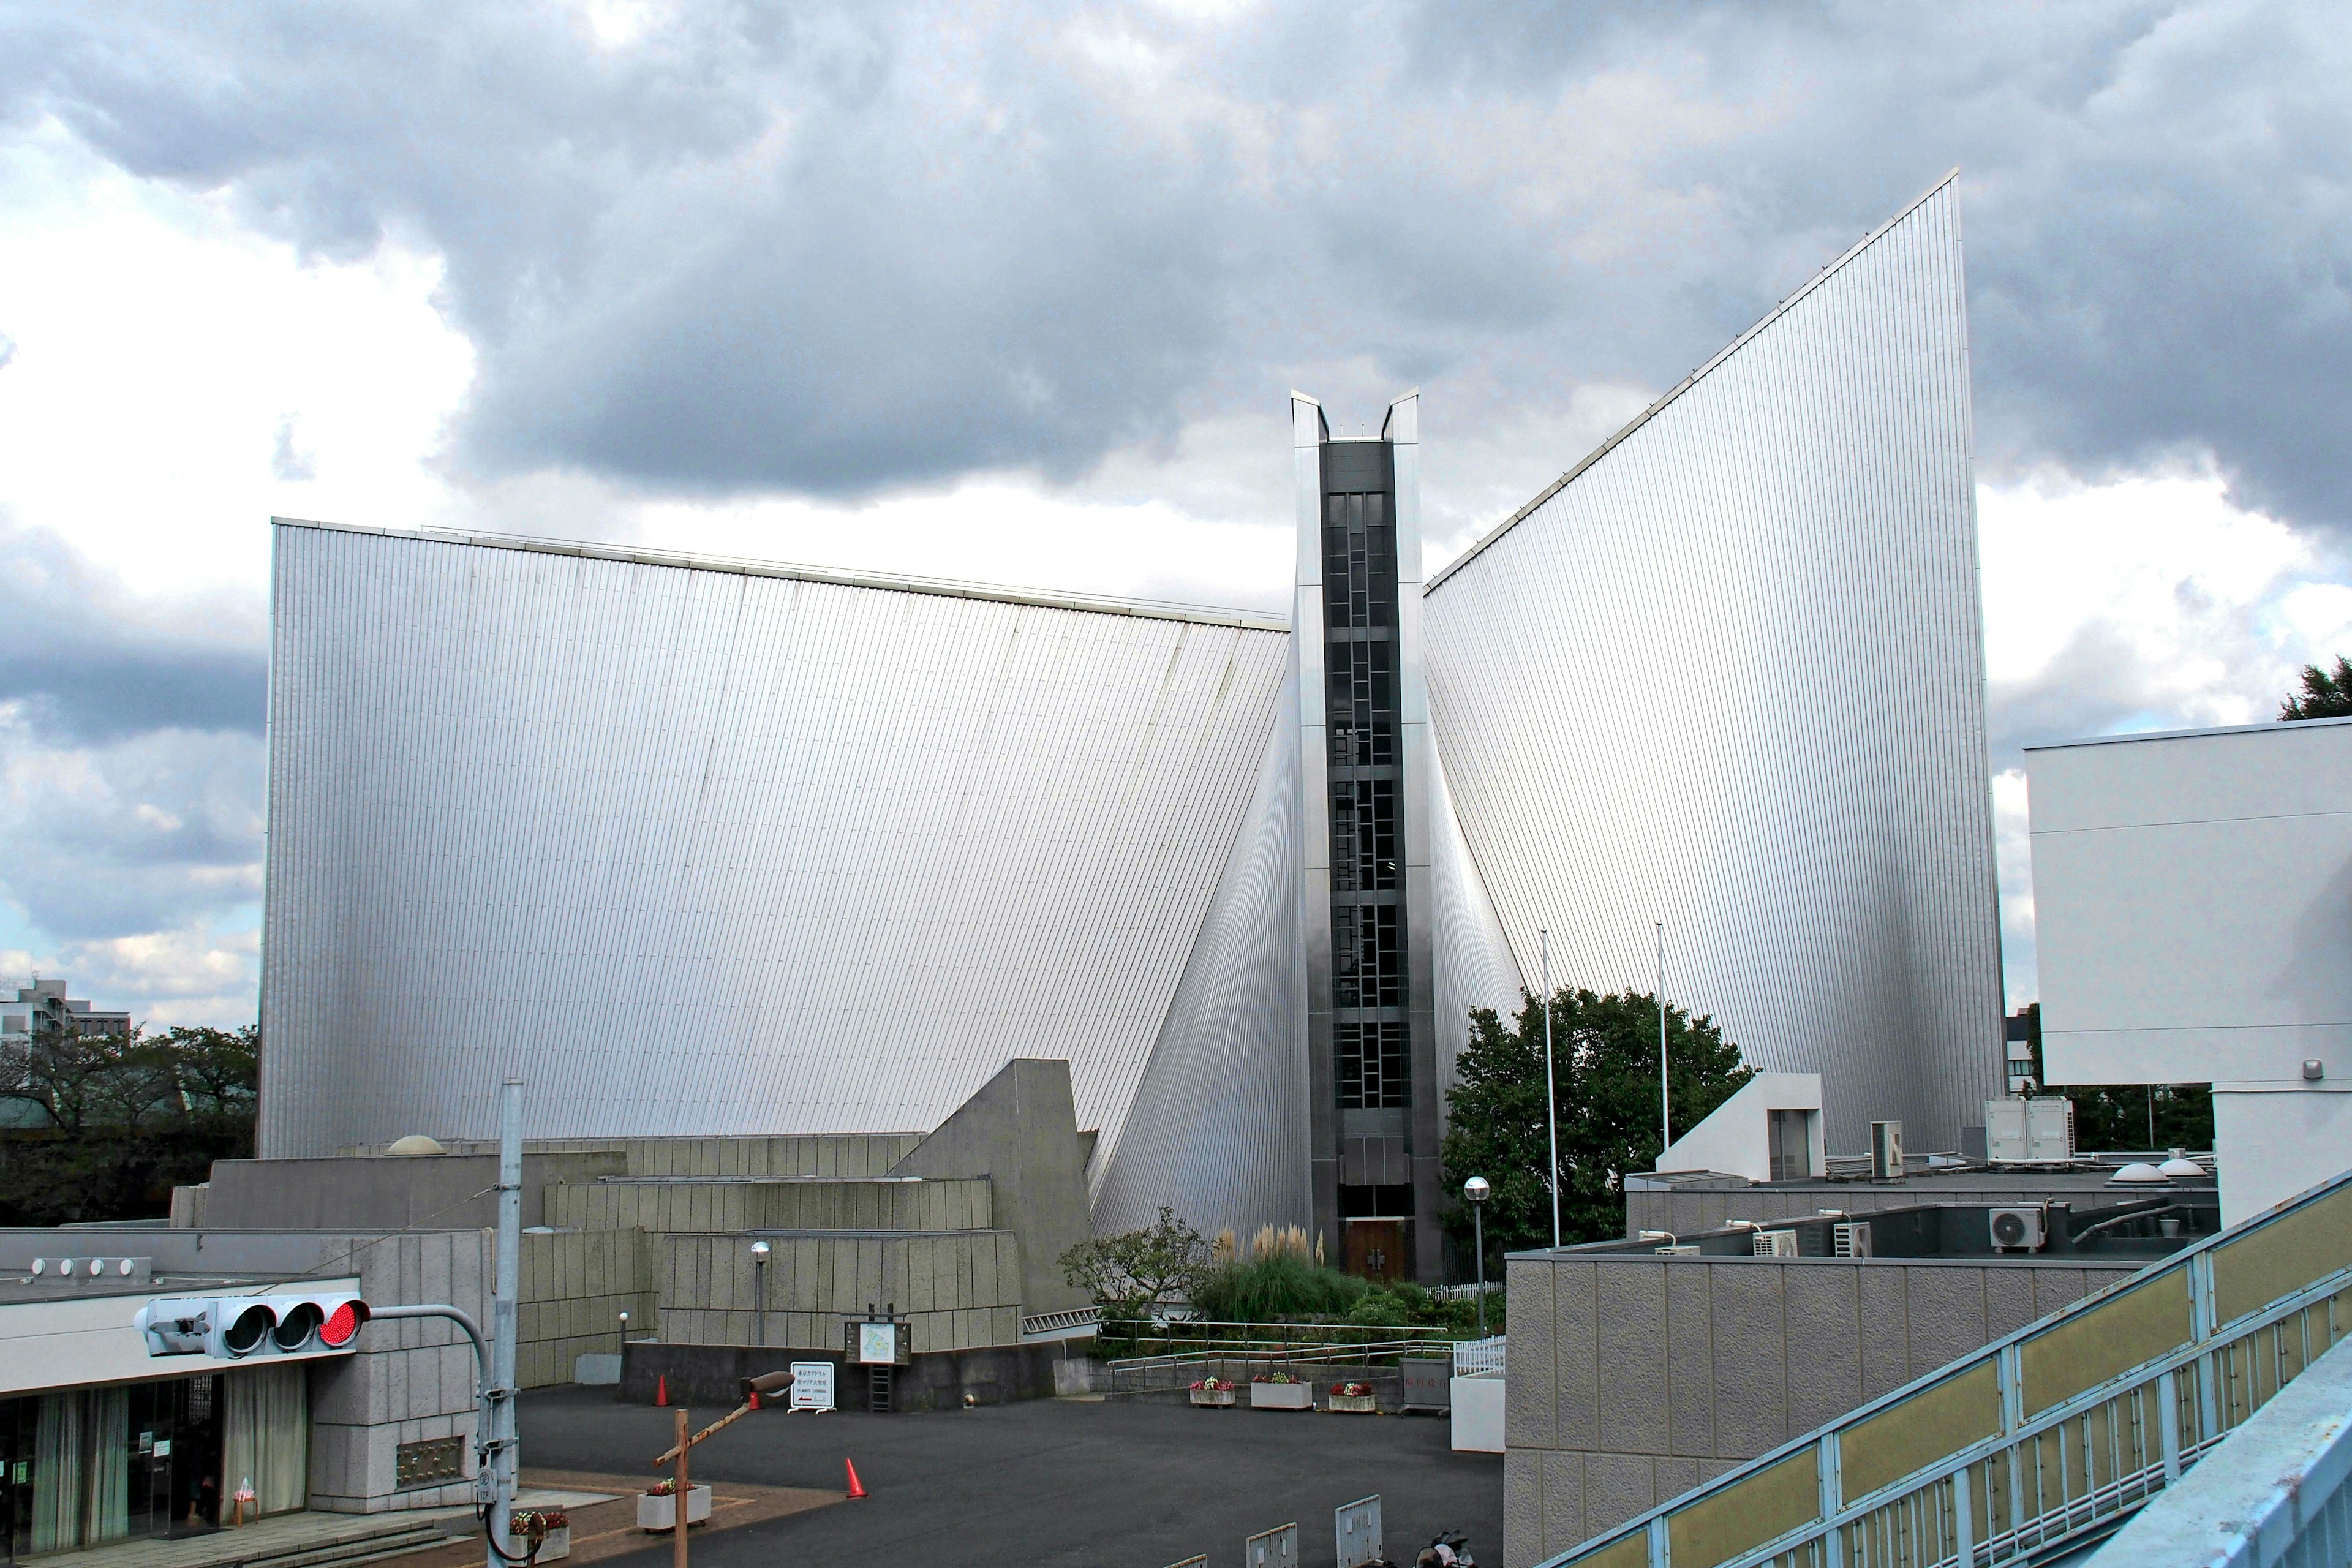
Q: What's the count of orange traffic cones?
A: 3